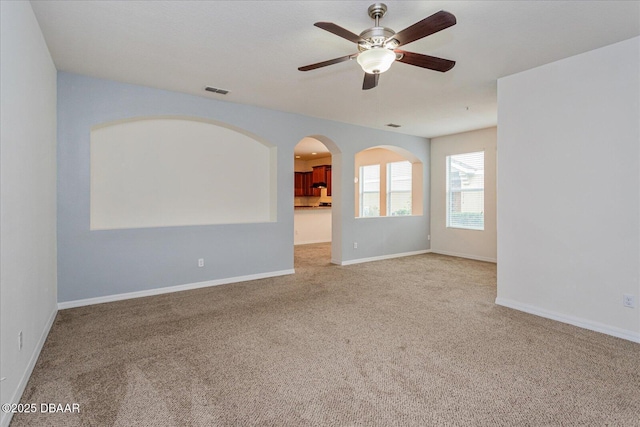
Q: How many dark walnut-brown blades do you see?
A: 5